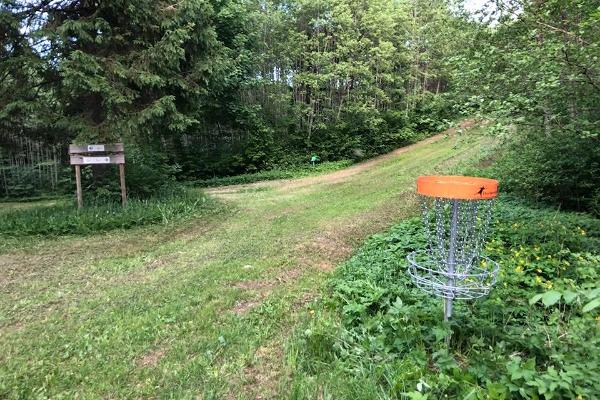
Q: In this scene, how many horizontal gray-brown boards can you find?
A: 2